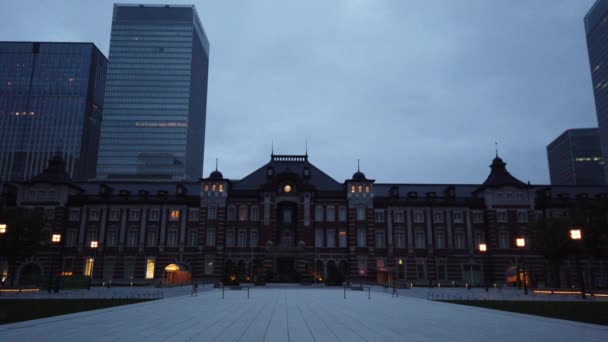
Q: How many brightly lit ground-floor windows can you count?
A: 2